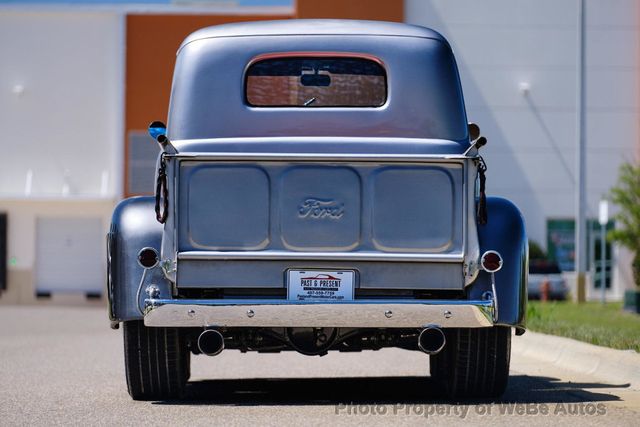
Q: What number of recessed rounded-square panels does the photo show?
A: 3